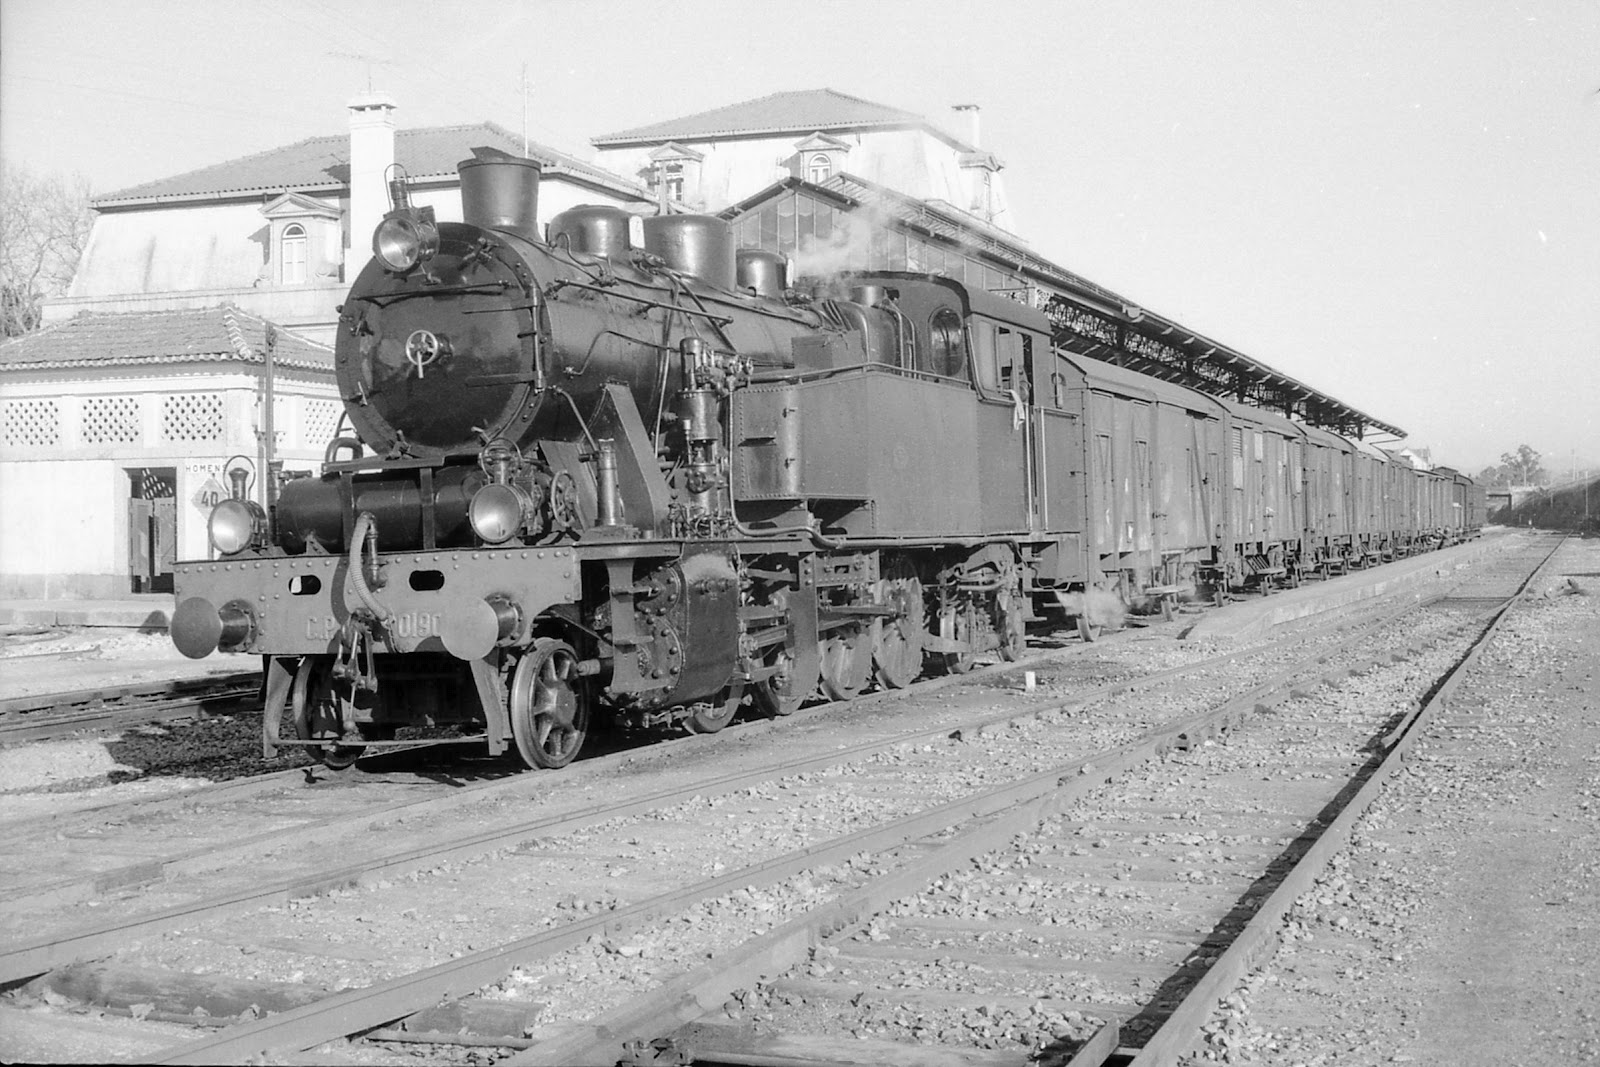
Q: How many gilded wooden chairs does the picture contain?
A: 0